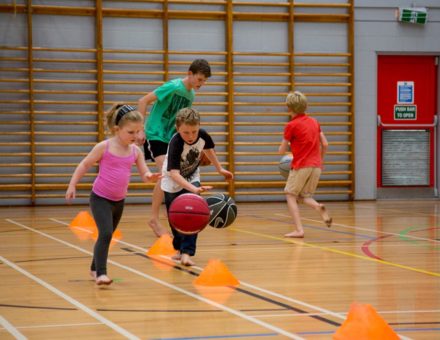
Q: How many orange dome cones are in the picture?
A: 5